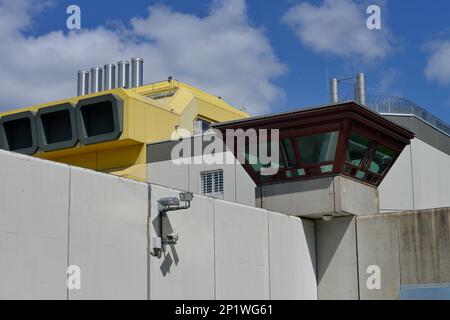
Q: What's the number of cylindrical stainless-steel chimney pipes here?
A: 7